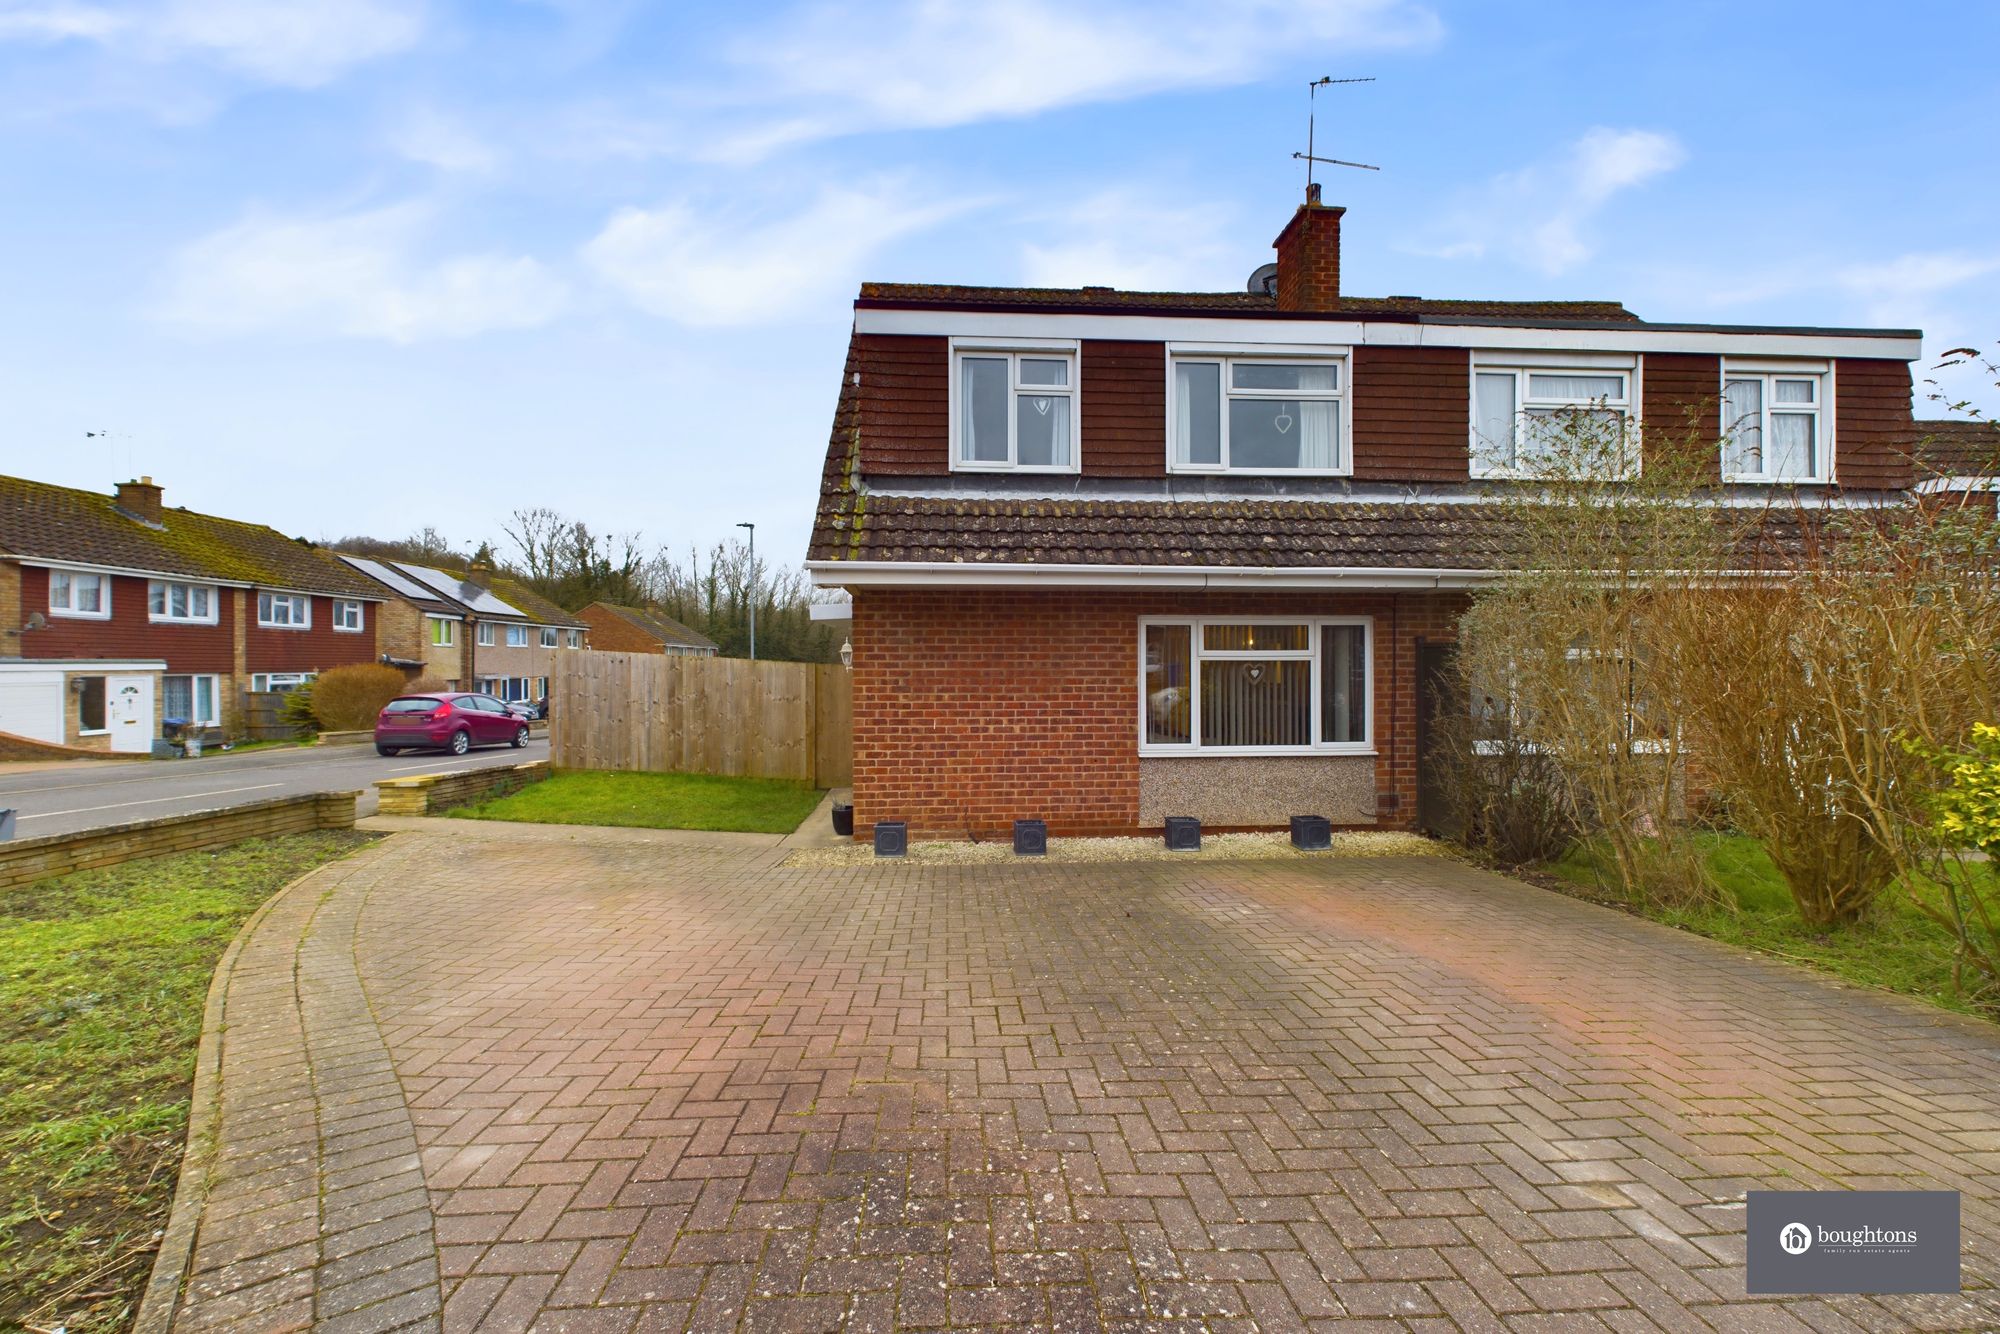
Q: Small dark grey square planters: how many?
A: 4